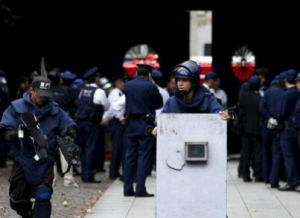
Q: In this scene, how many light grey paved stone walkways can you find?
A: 1